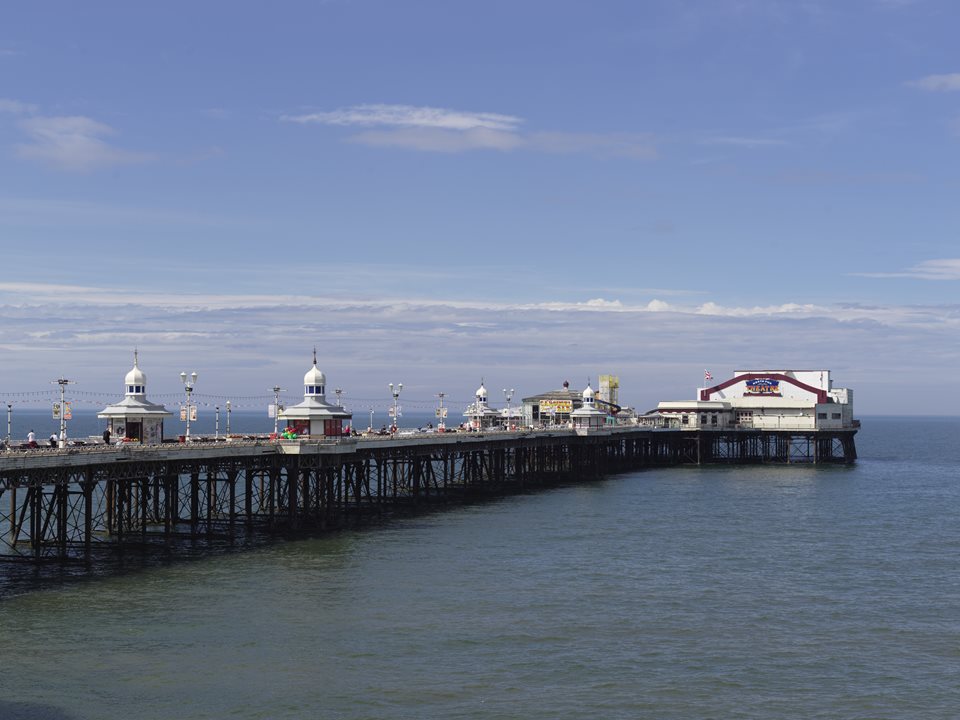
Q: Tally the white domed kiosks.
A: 4